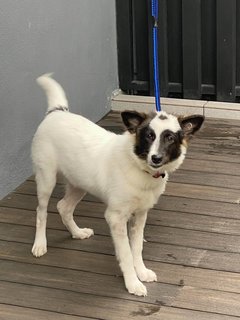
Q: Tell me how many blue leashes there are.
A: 1